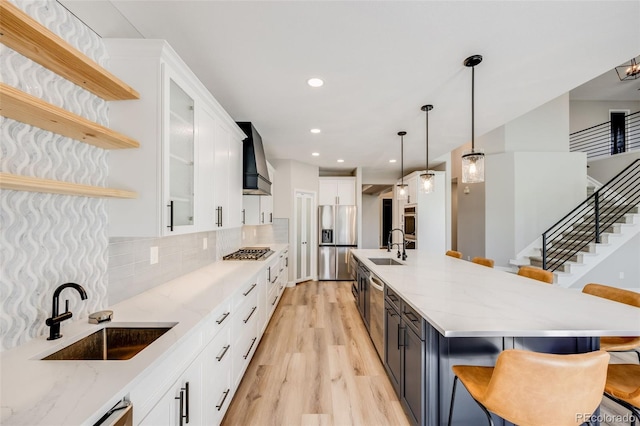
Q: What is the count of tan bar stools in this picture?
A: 6